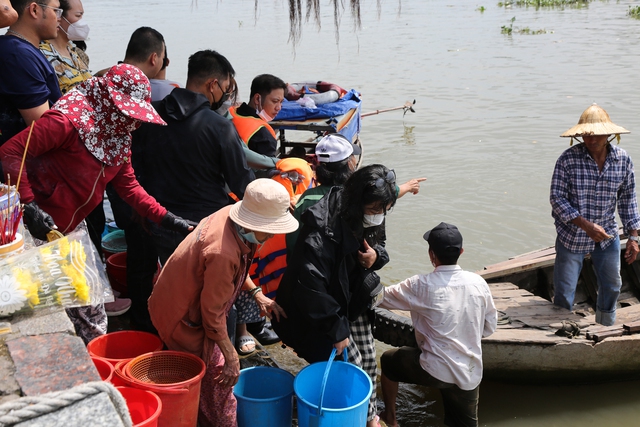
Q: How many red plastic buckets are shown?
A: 5